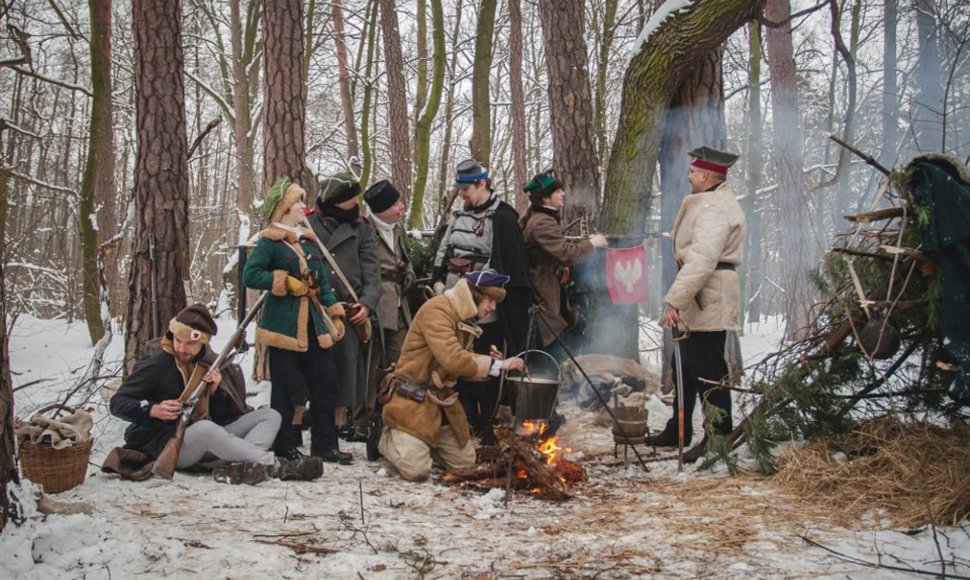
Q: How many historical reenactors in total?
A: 8